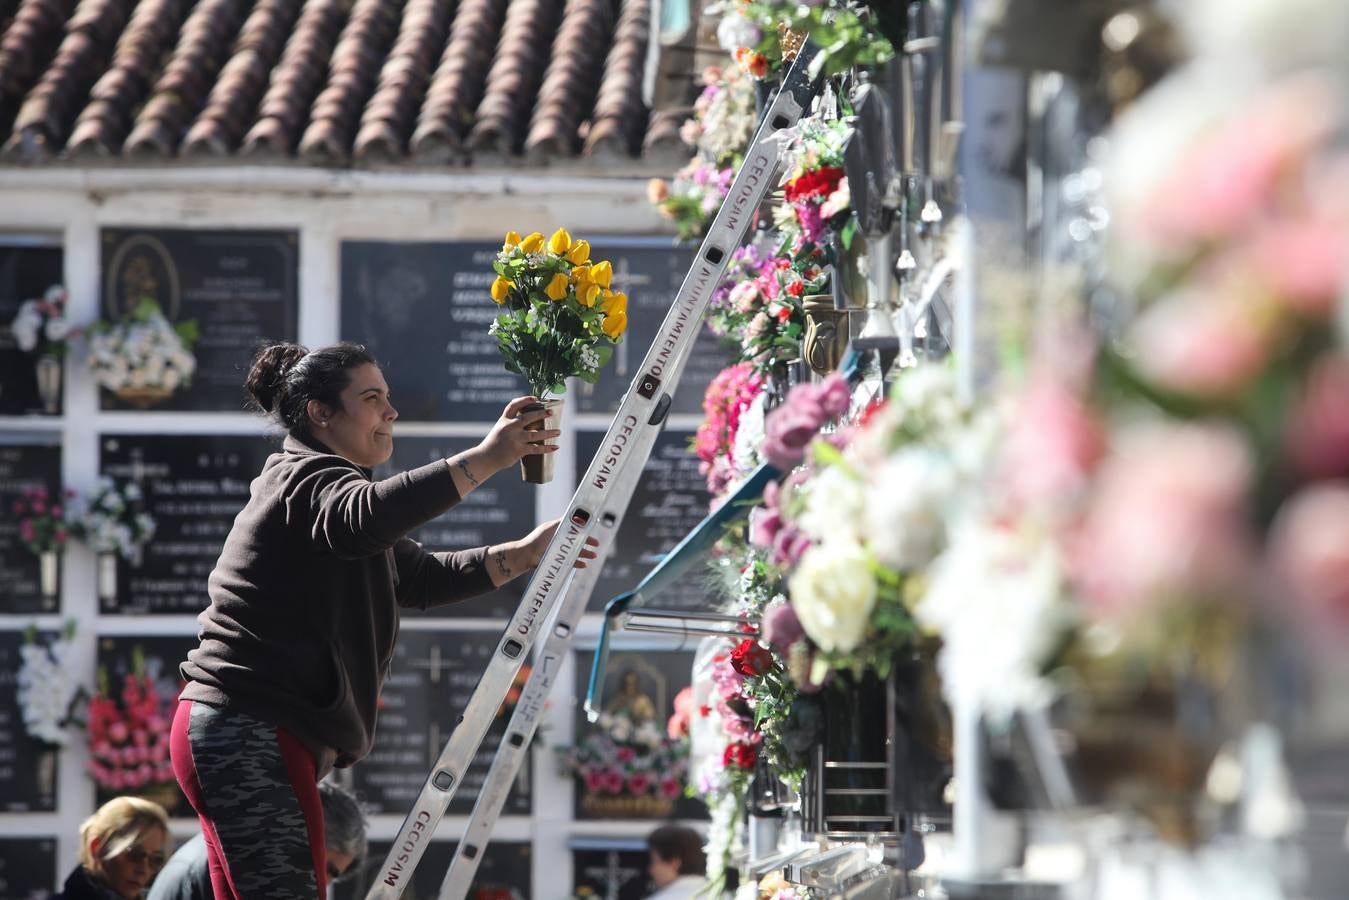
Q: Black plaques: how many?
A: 15